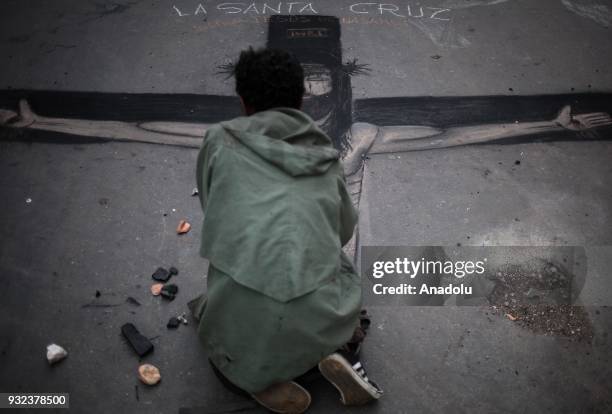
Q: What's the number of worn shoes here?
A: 2